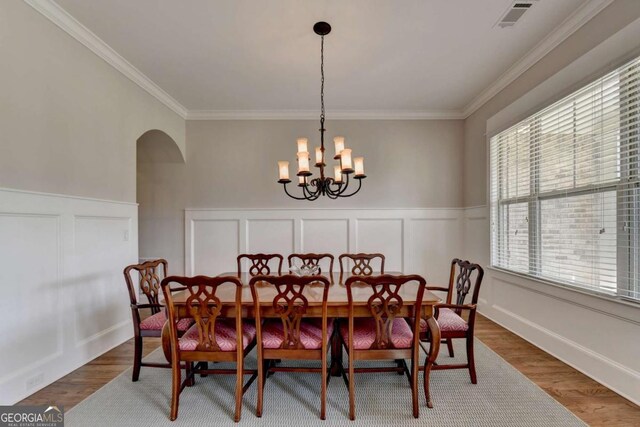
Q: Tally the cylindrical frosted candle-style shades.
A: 9